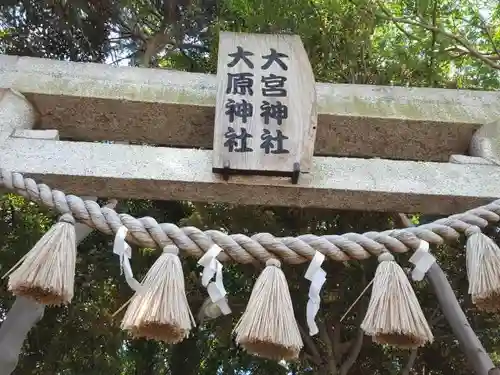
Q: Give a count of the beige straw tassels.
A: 5